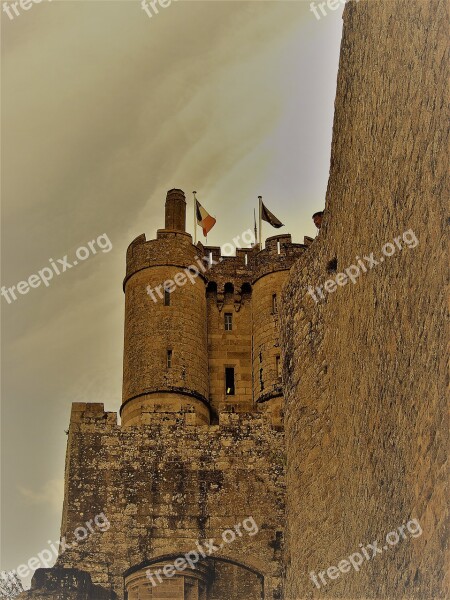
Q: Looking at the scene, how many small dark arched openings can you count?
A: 3